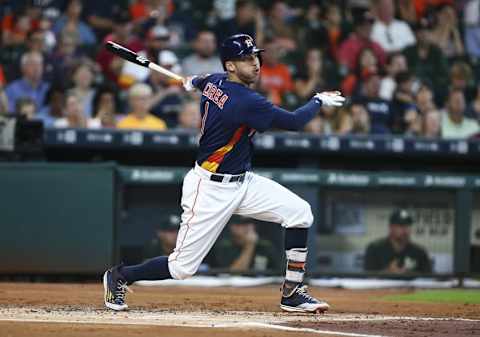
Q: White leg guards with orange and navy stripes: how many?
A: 1